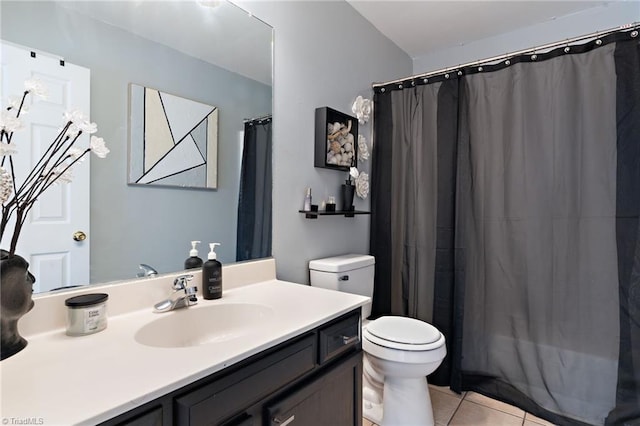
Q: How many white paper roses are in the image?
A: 3